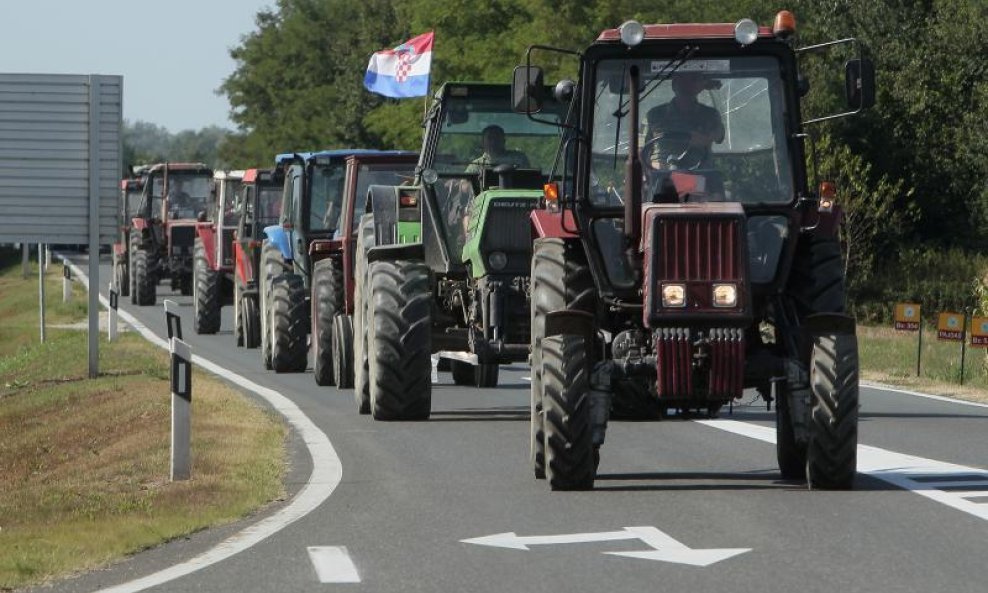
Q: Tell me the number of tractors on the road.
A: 8